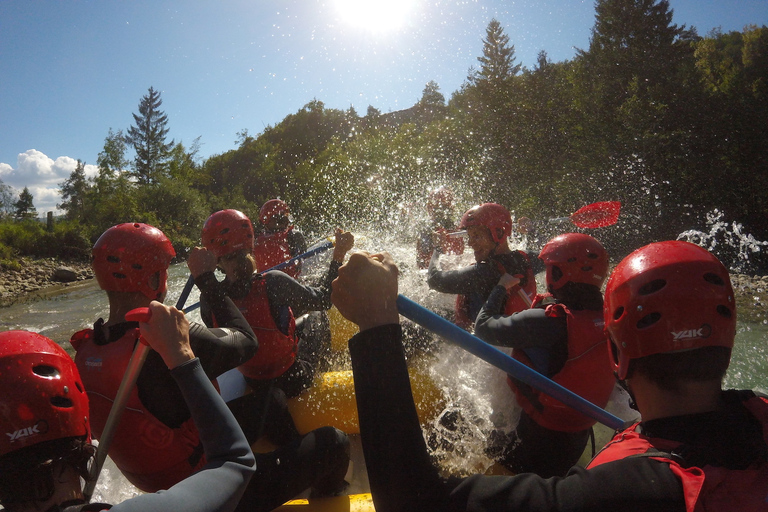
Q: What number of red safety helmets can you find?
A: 8